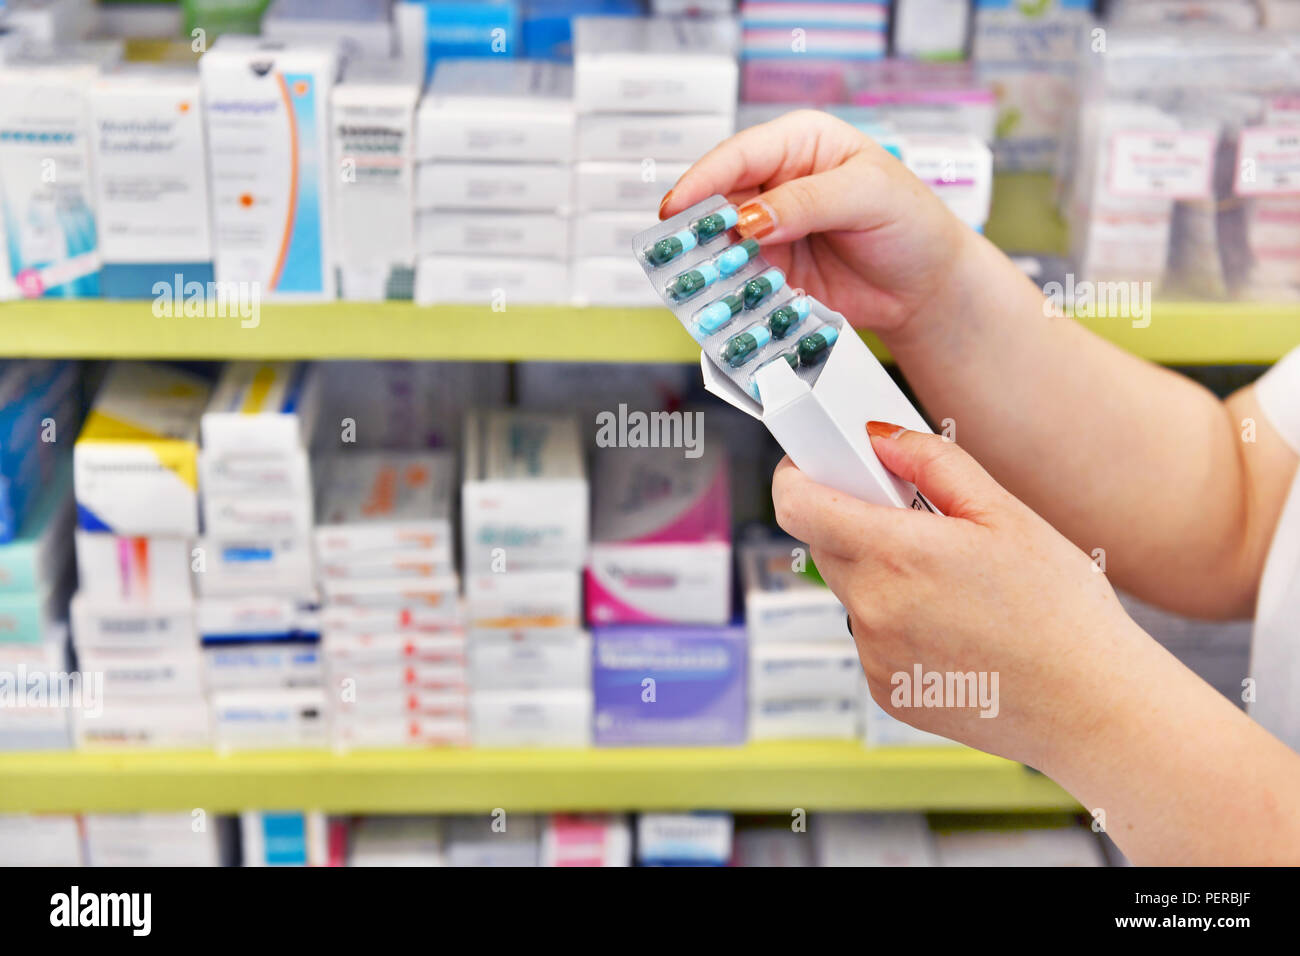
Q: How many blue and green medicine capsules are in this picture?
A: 10